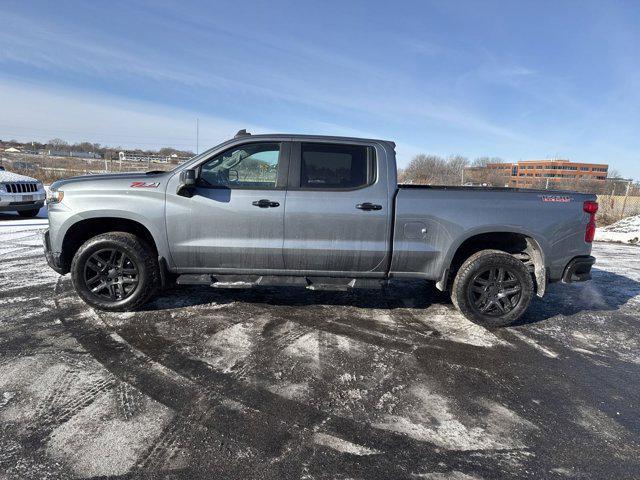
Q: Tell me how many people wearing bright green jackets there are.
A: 0